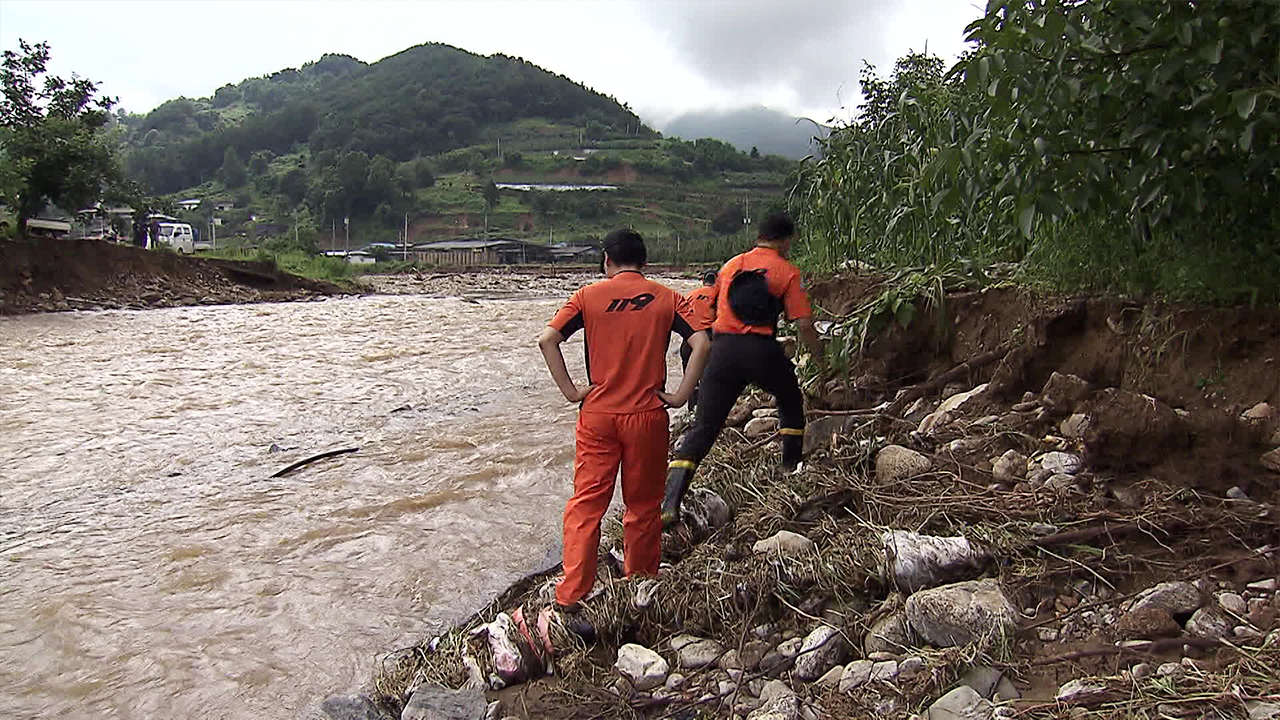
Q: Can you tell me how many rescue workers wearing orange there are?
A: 3